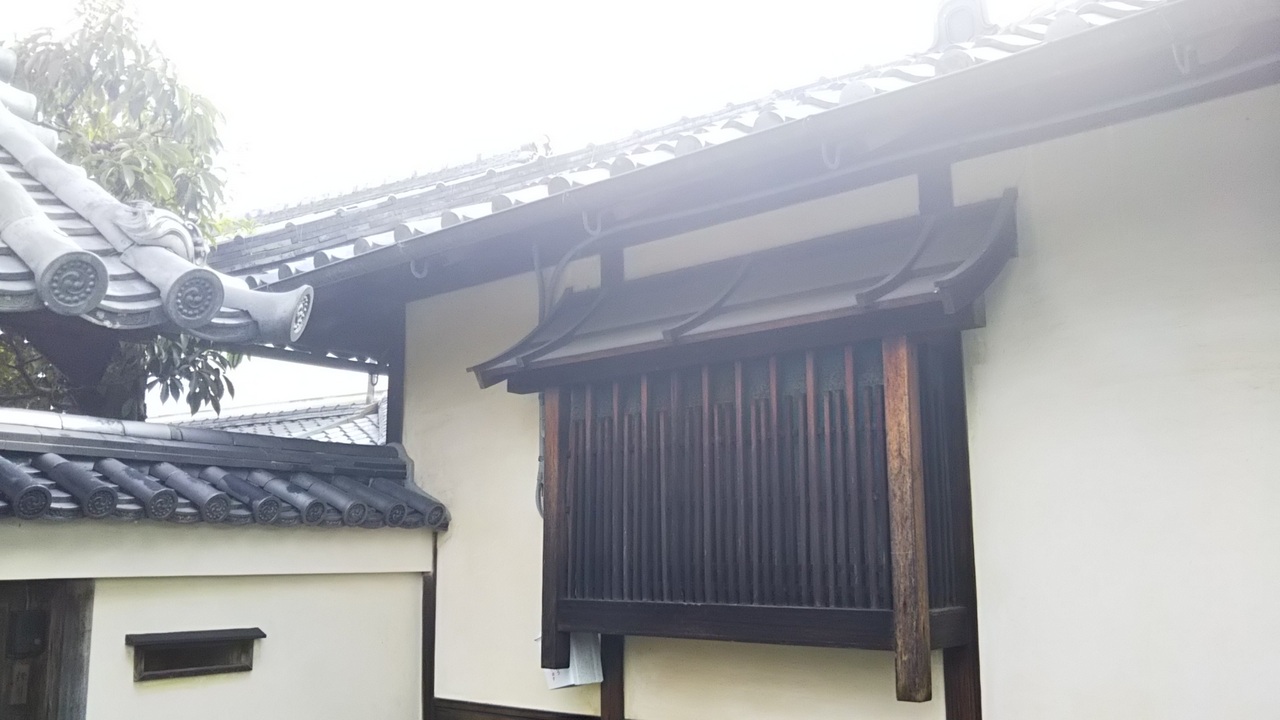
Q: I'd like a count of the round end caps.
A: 12